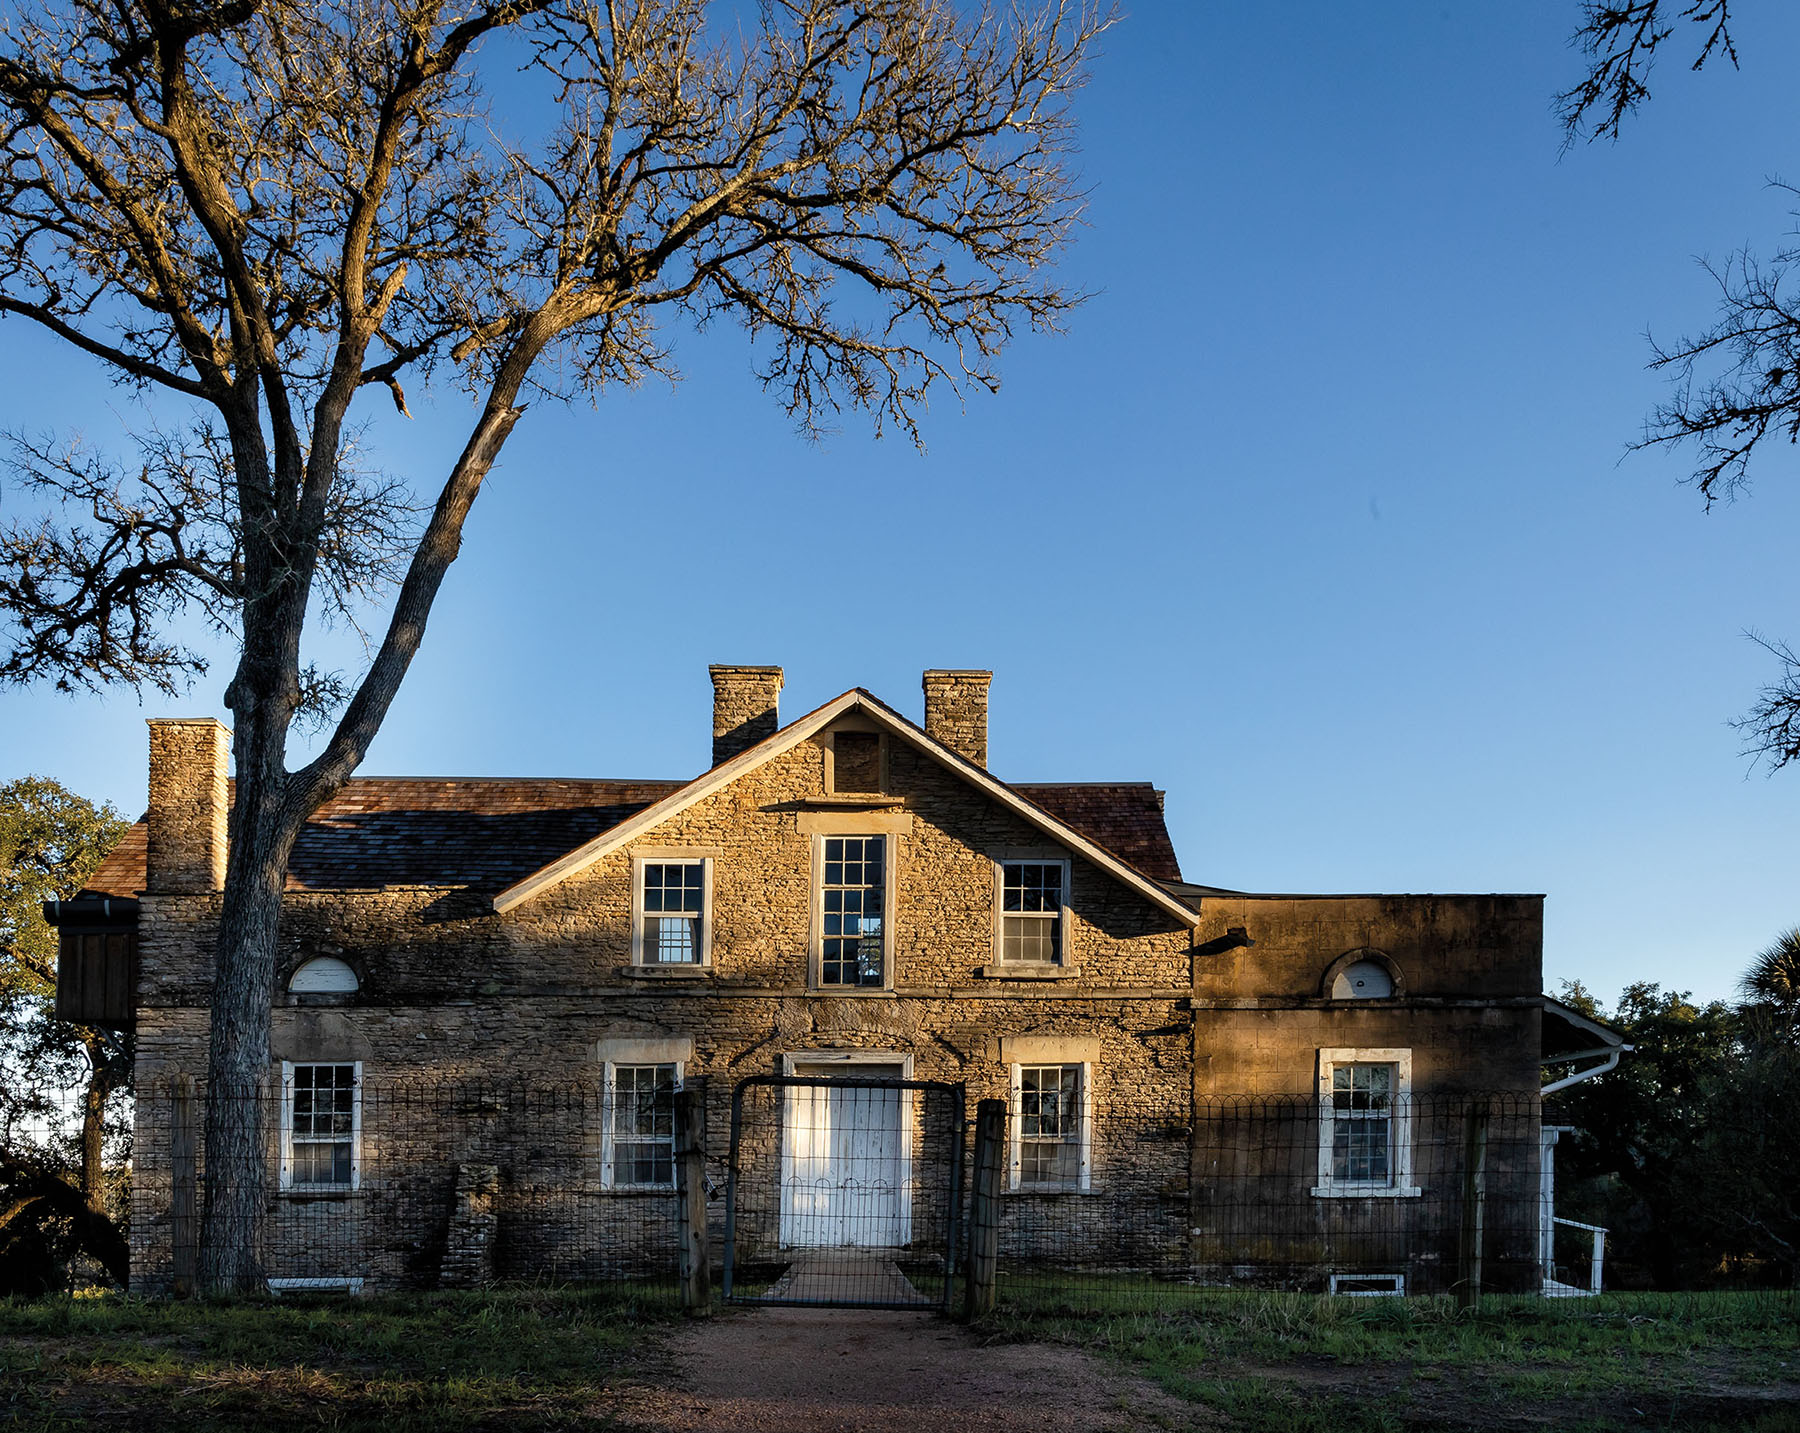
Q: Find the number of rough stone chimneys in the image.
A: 3